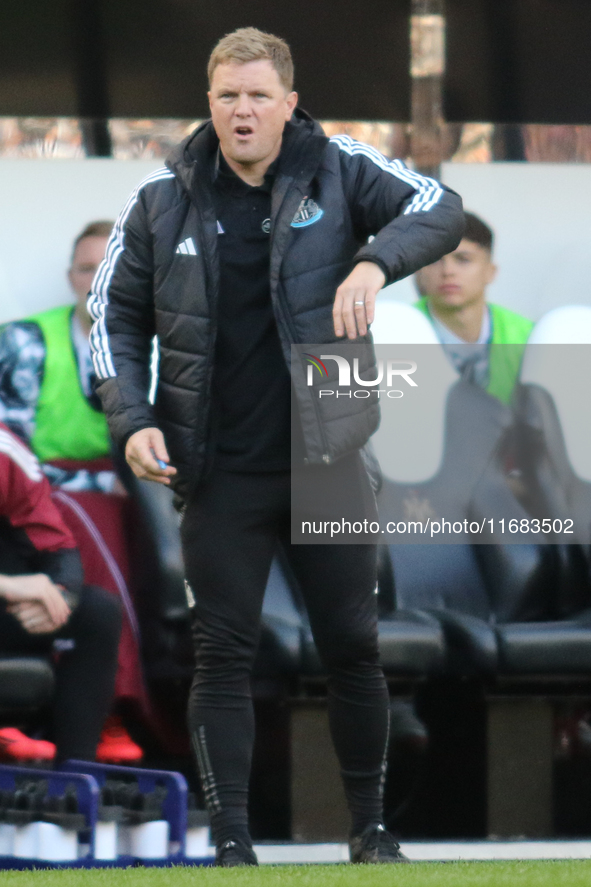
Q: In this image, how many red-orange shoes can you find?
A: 2